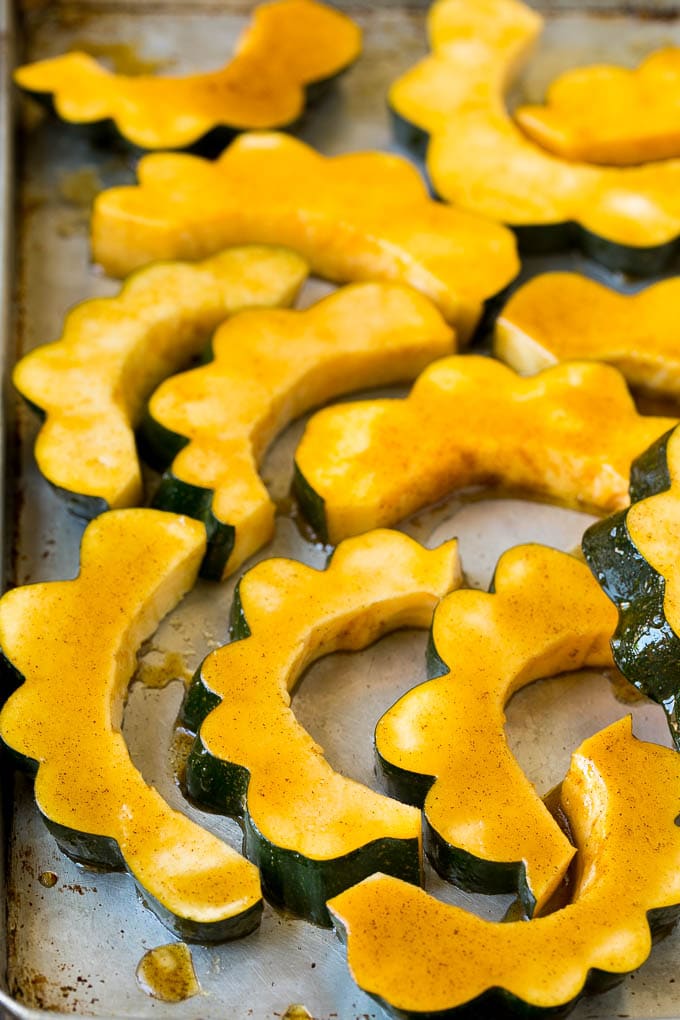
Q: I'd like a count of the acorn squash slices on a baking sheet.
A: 13